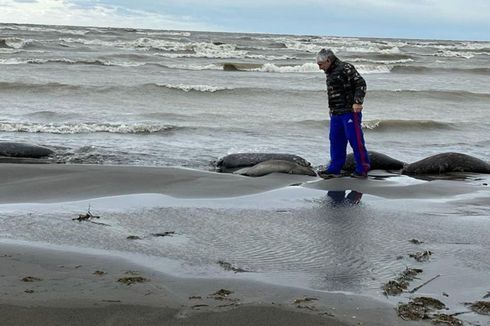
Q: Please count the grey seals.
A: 5